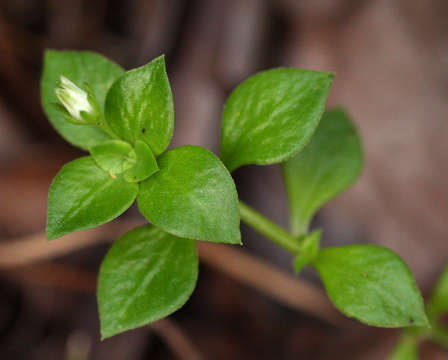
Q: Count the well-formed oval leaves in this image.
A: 8